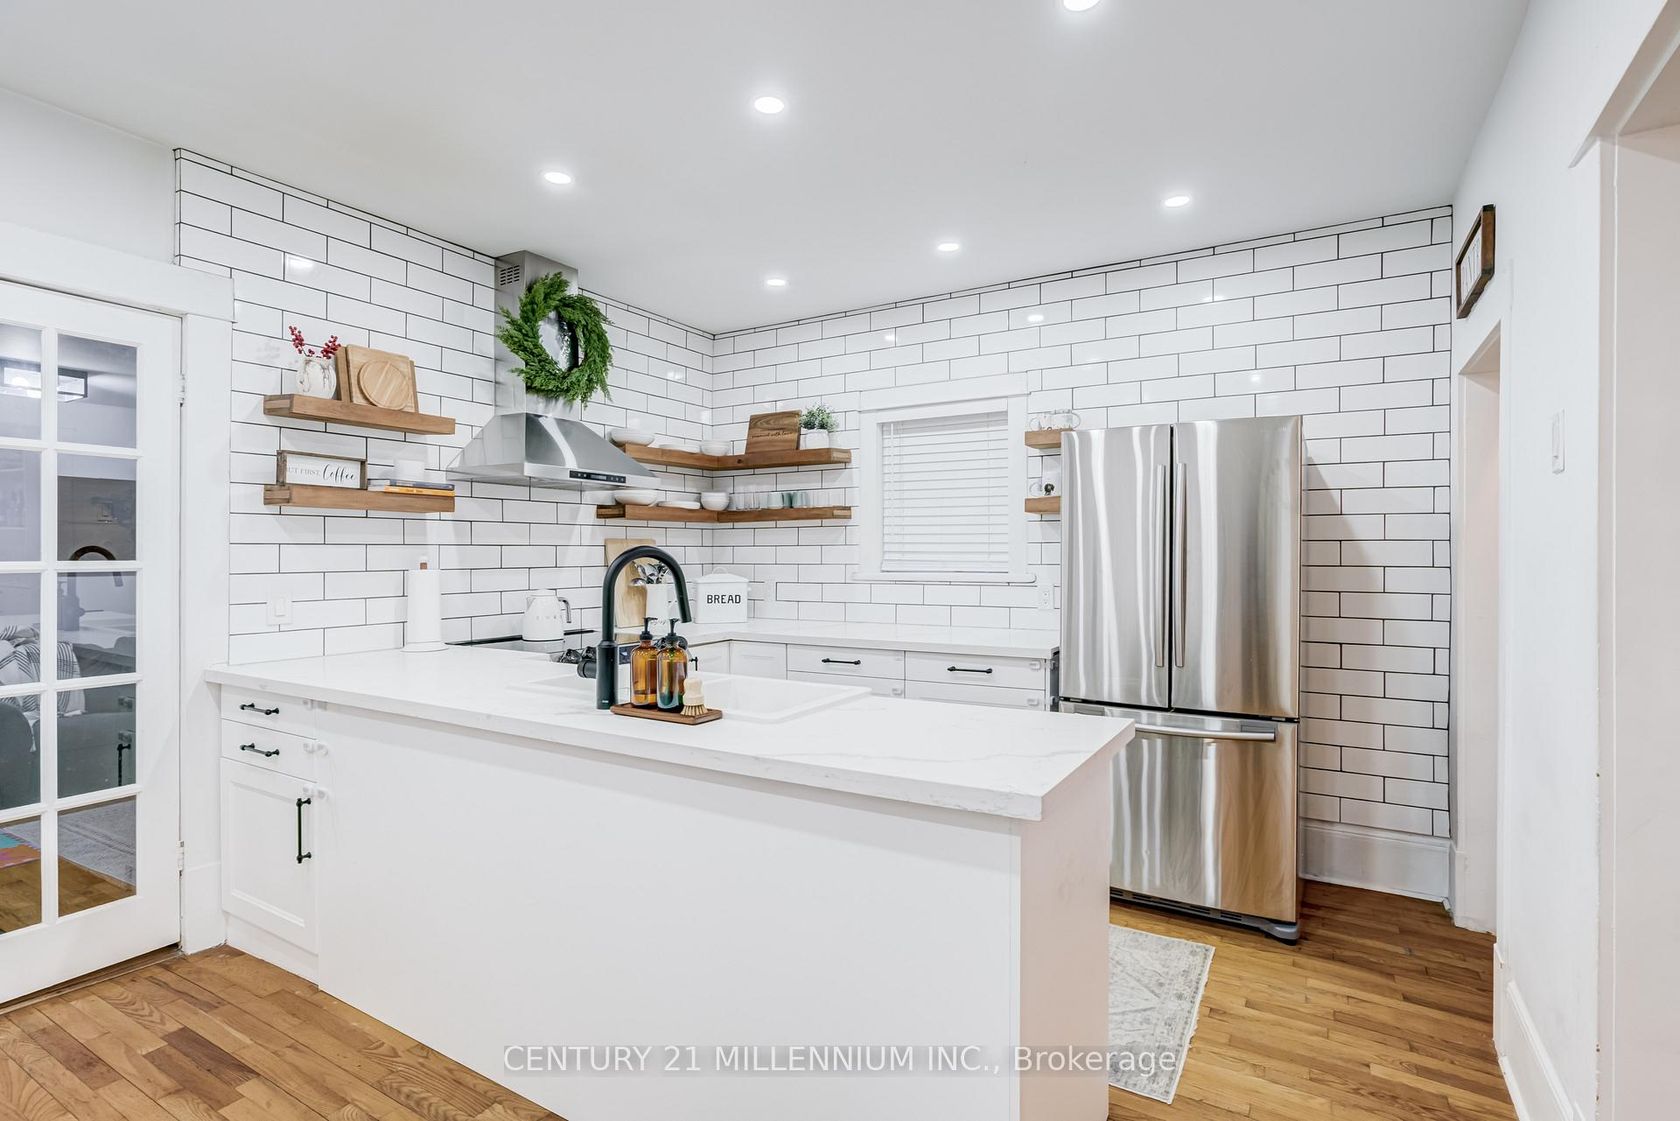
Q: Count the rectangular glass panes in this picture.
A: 10